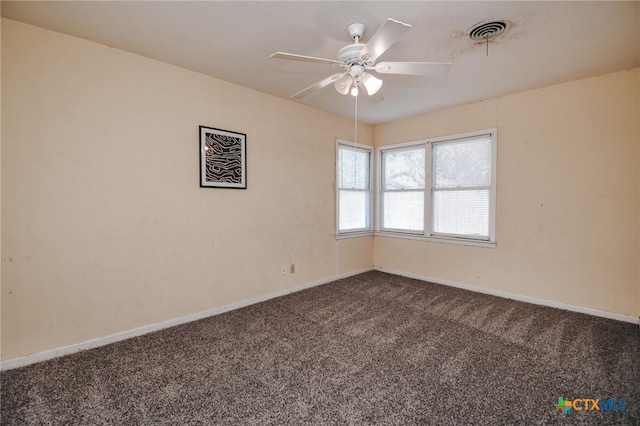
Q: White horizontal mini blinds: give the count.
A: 3